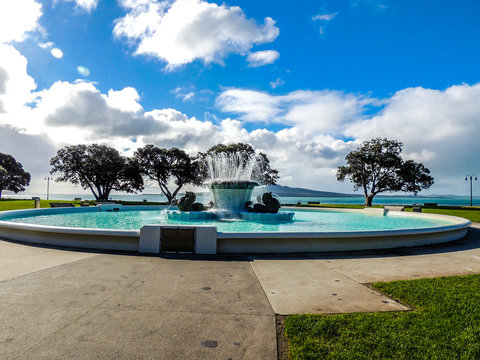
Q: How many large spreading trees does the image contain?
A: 5